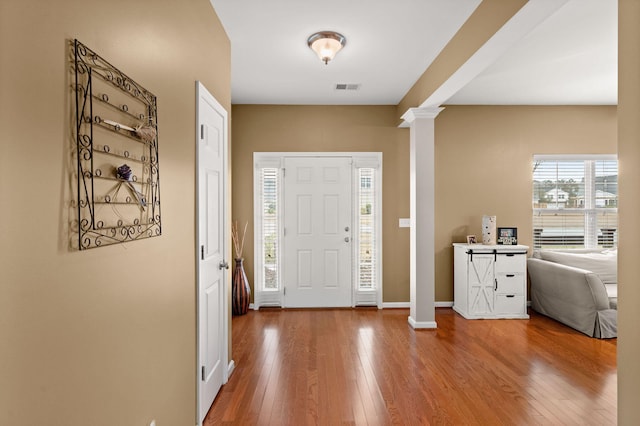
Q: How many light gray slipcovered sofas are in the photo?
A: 1